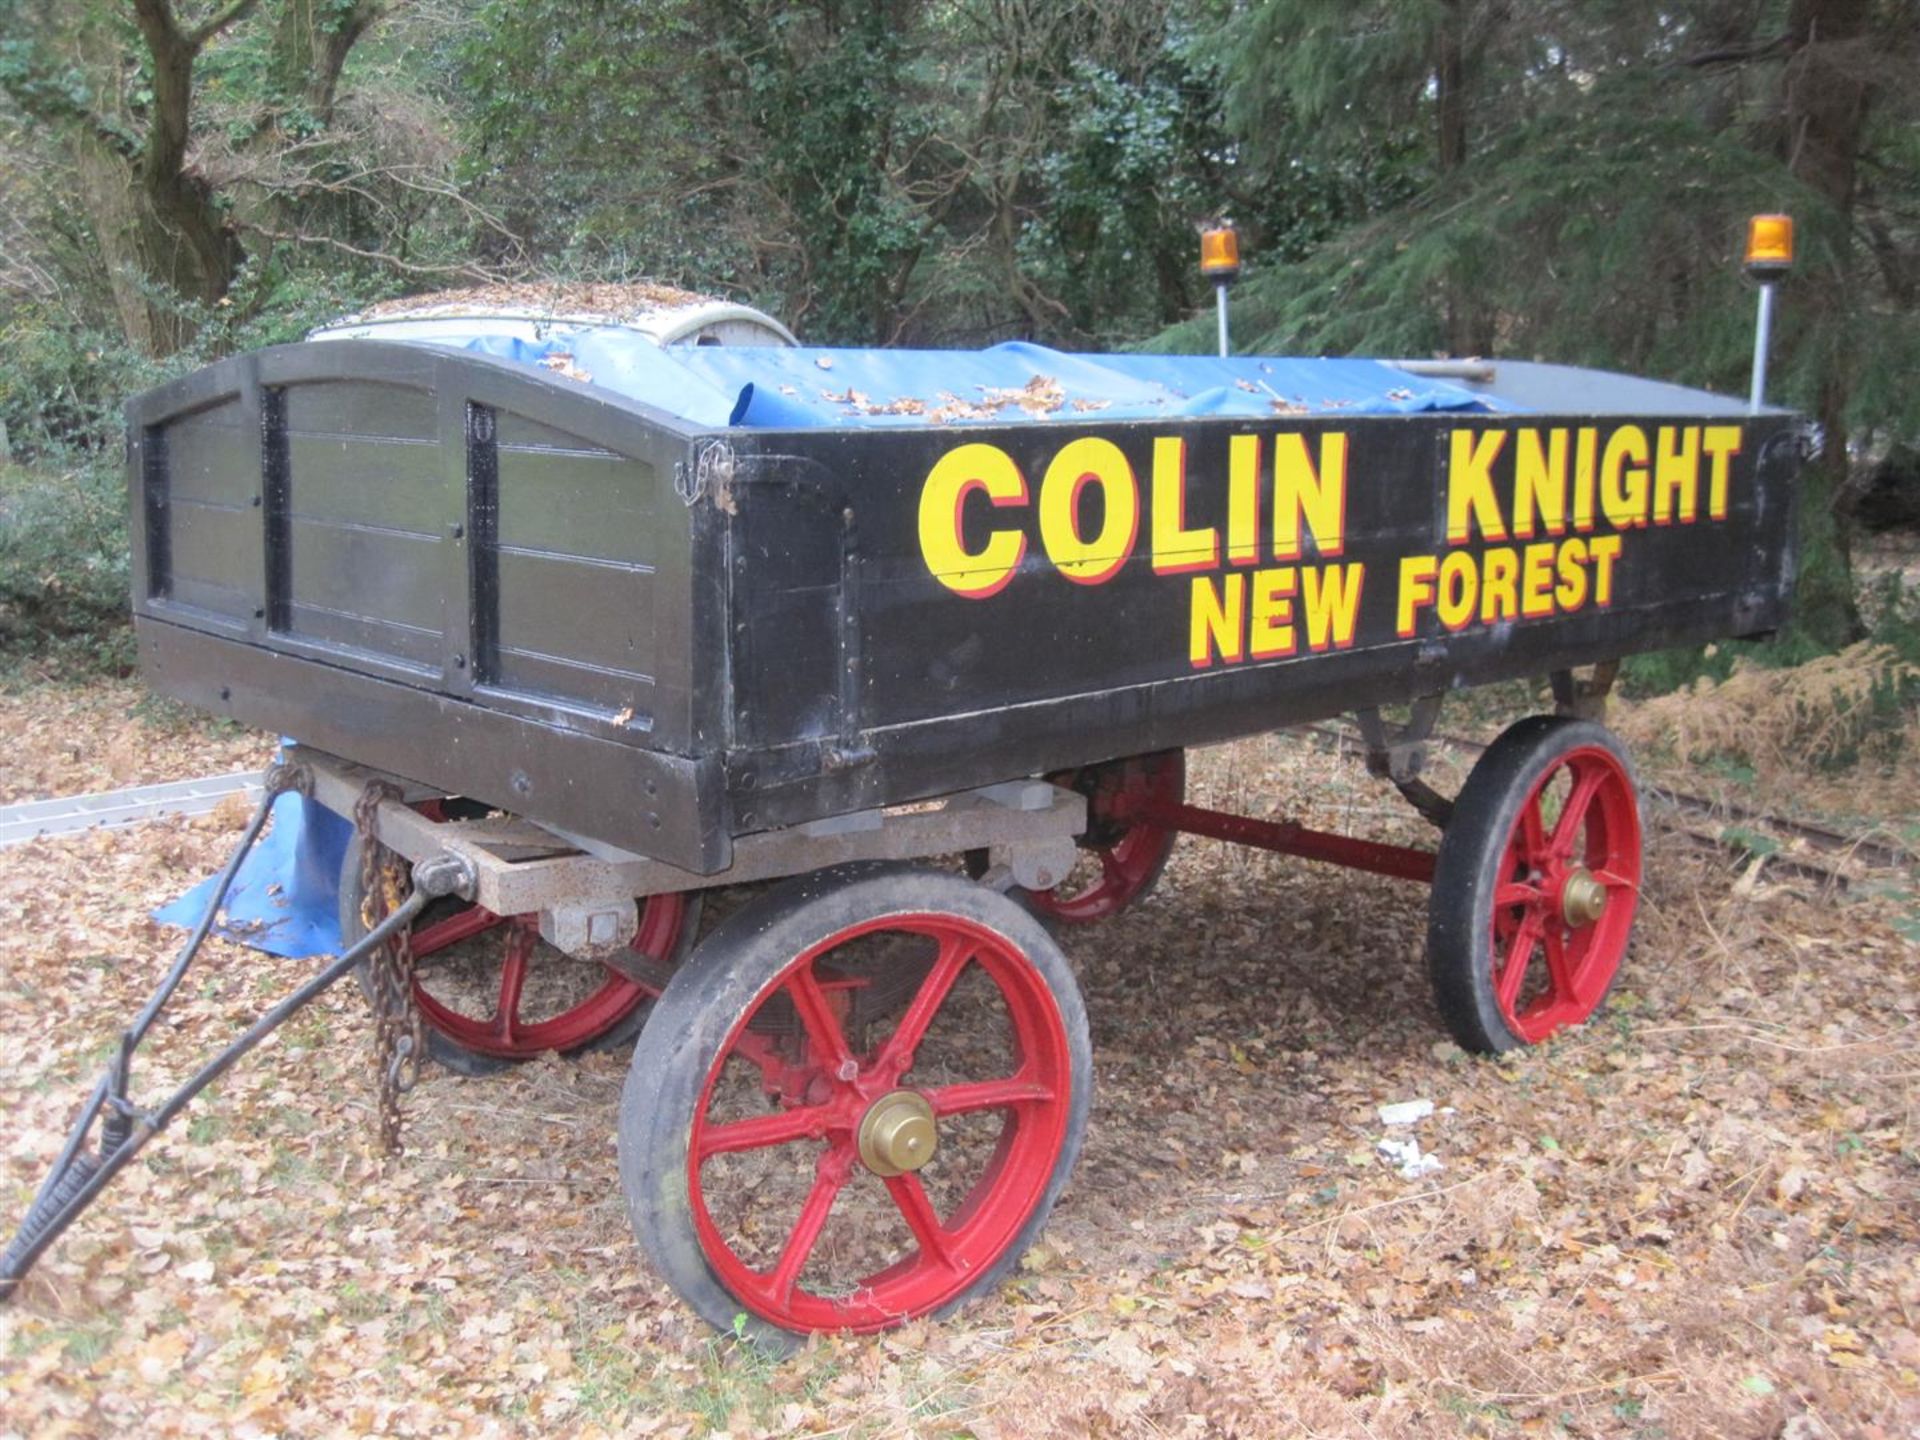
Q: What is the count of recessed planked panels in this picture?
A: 3